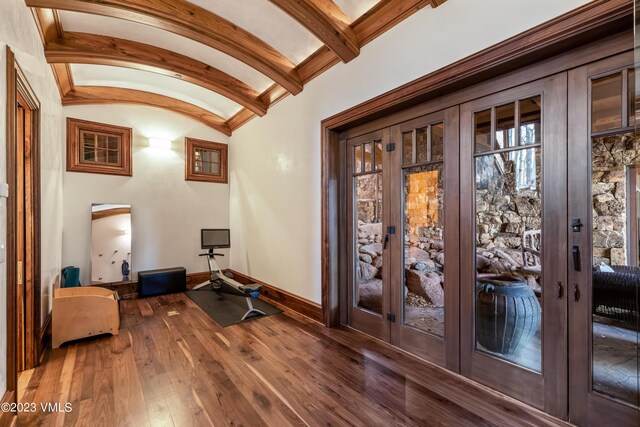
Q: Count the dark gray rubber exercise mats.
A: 1